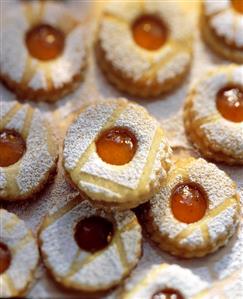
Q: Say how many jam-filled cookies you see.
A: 10